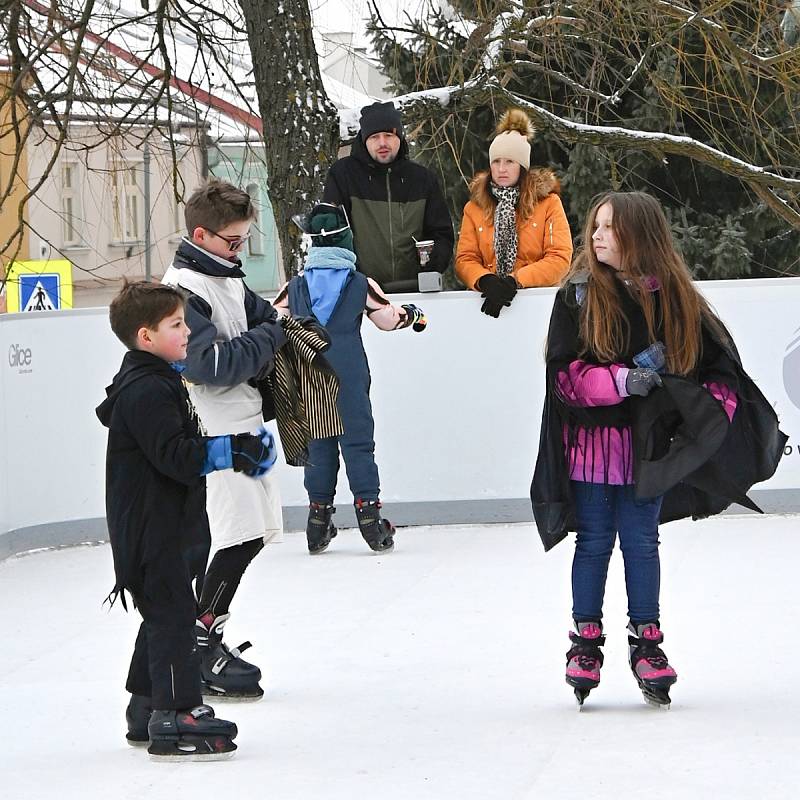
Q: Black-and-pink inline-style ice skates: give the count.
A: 2